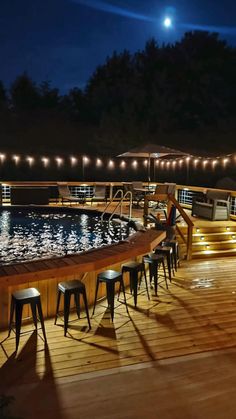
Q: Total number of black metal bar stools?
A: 7